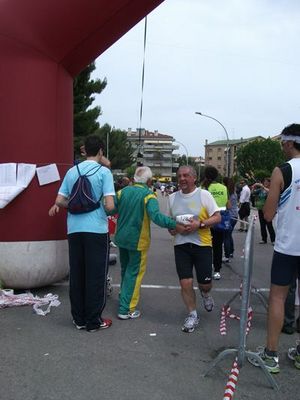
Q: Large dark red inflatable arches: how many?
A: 1